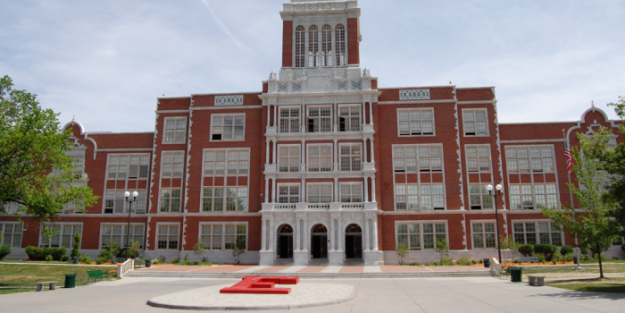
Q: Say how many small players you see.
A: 0